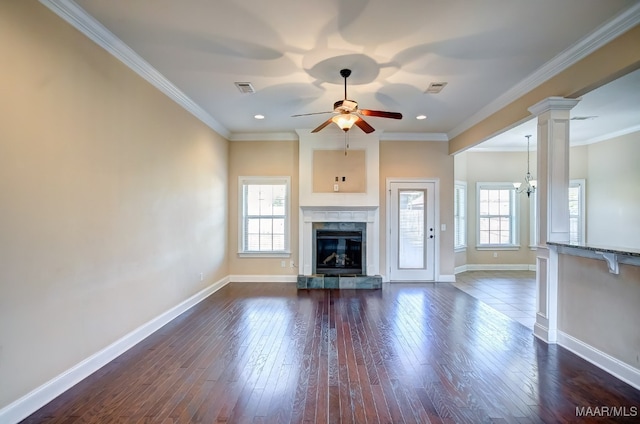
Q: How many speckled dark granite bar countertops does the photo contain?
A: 1